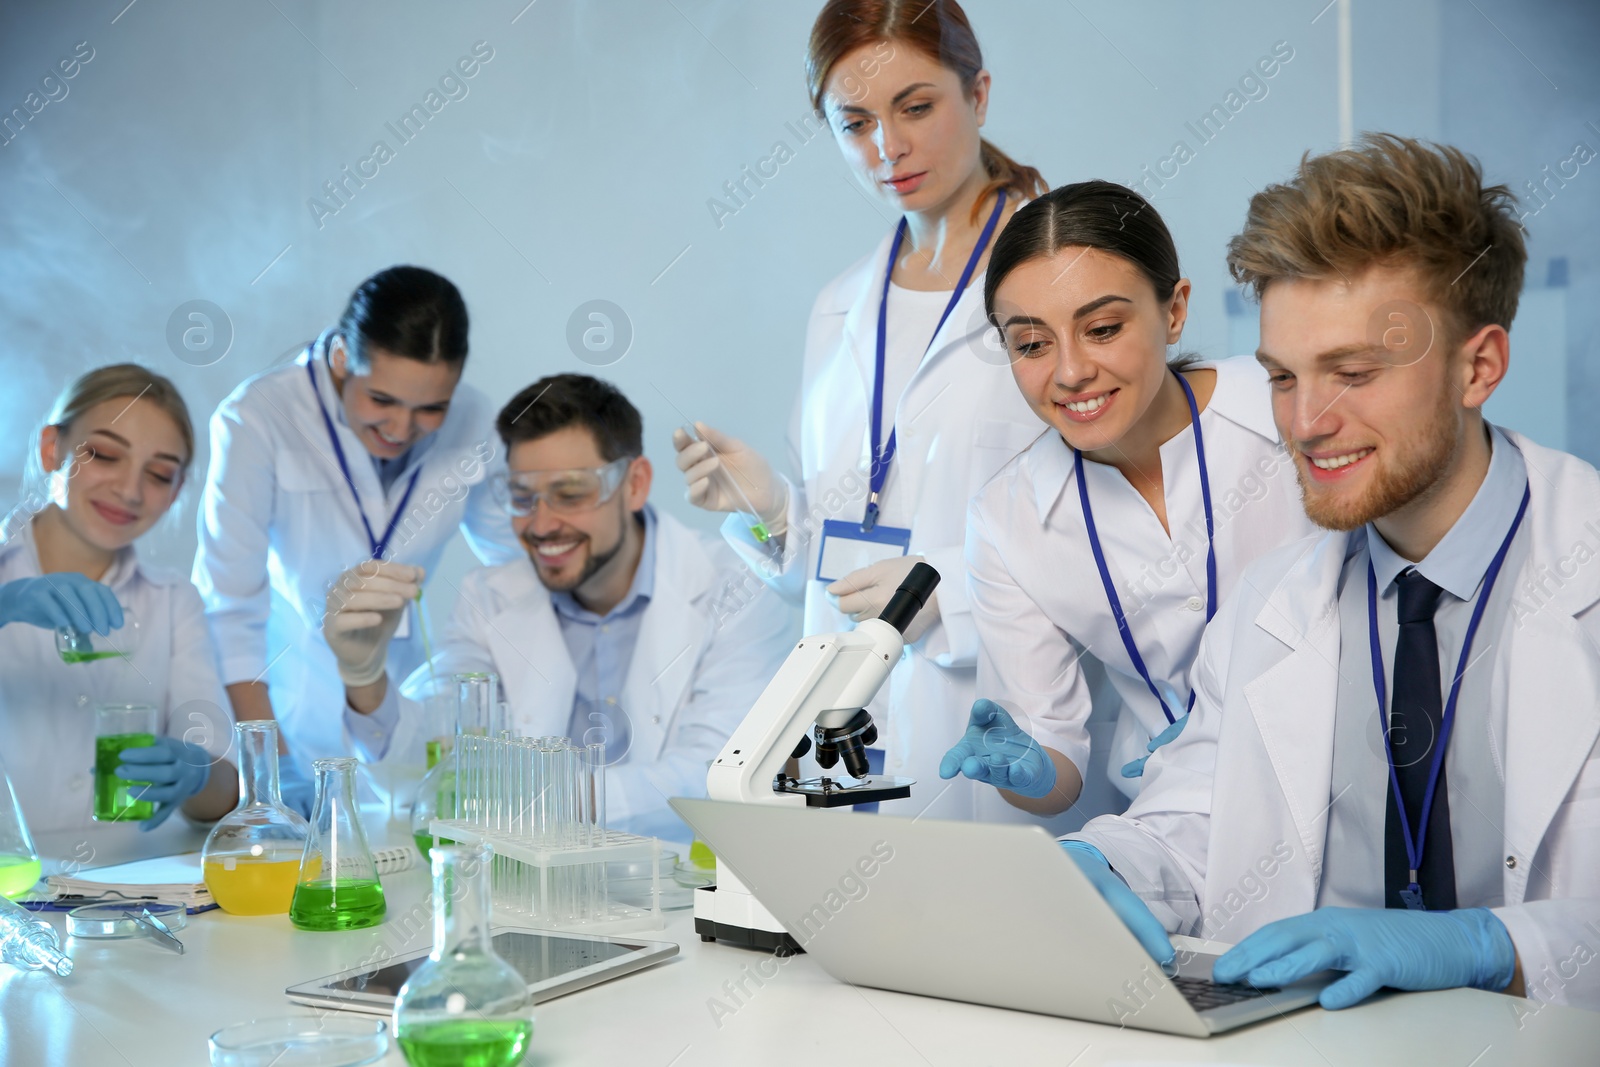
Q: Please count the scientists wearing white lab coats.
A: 6